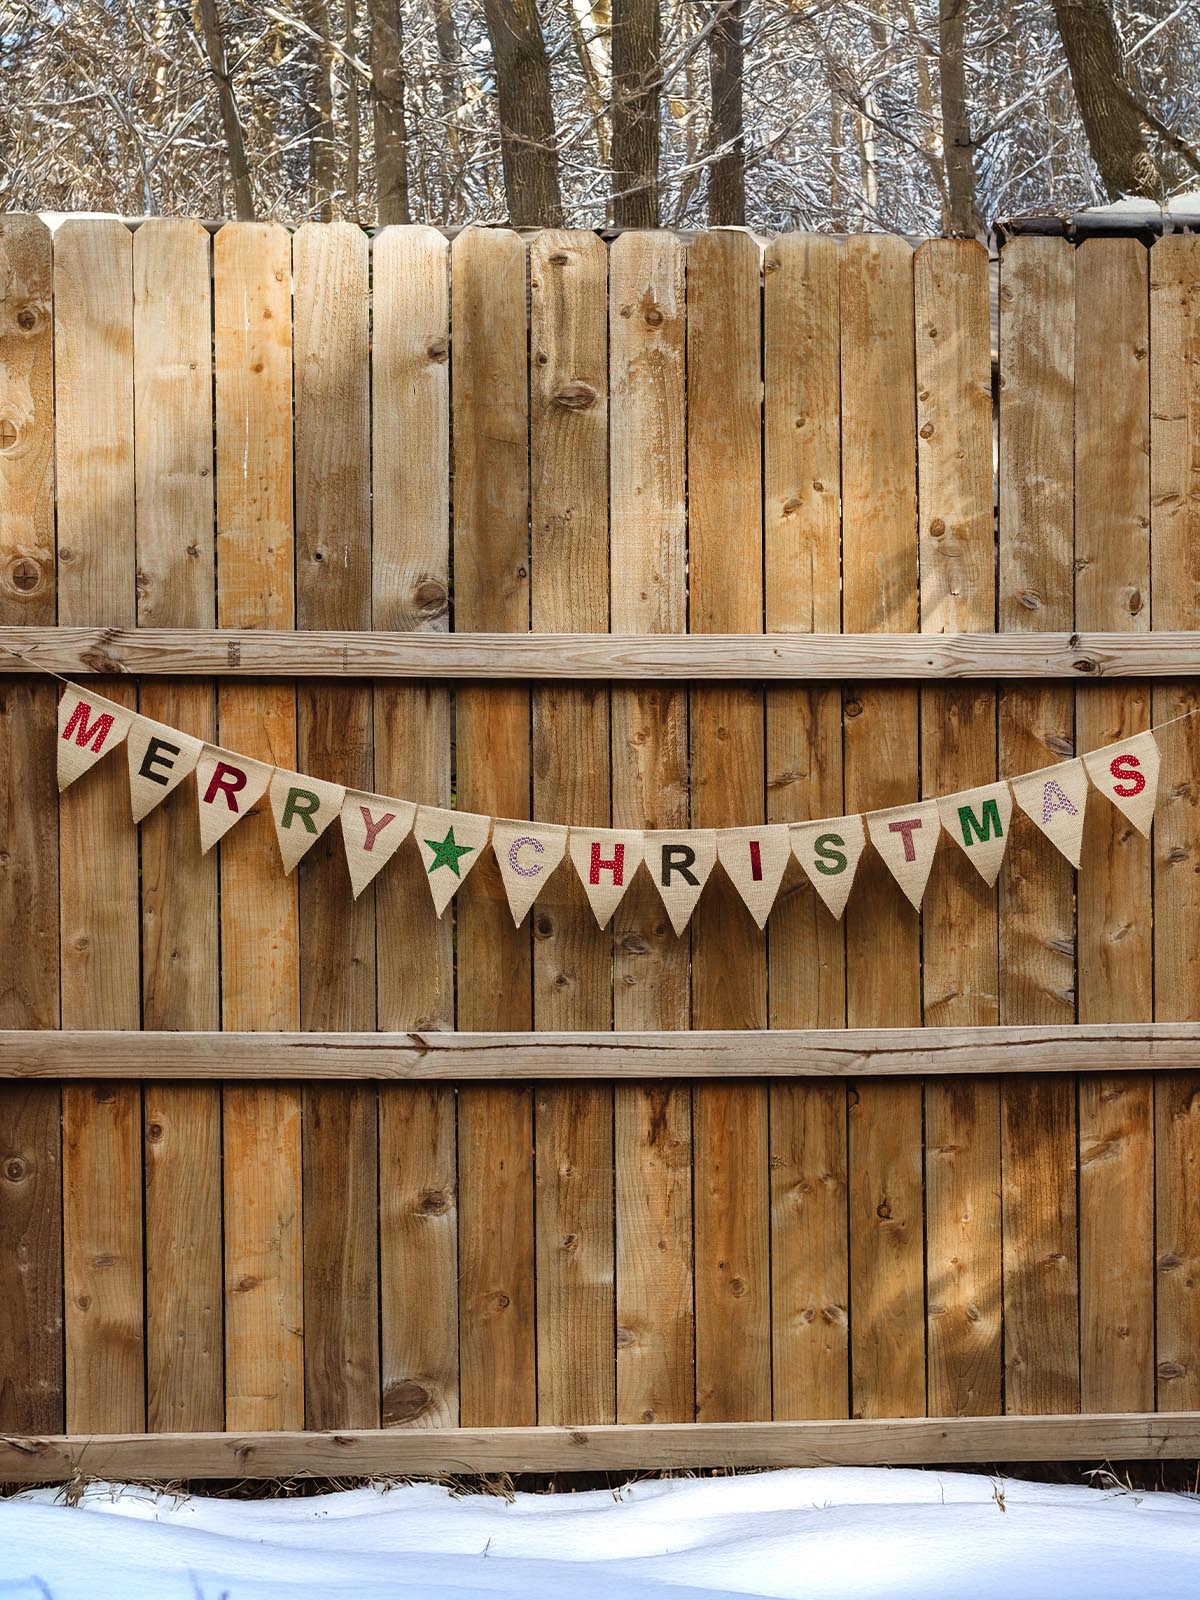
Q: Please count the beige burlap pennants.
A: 15